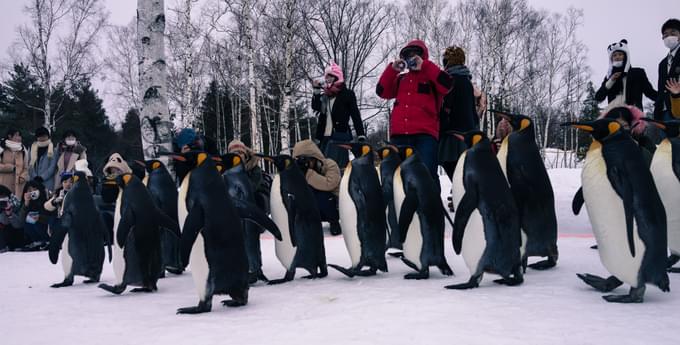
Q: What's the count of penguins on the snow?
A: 13